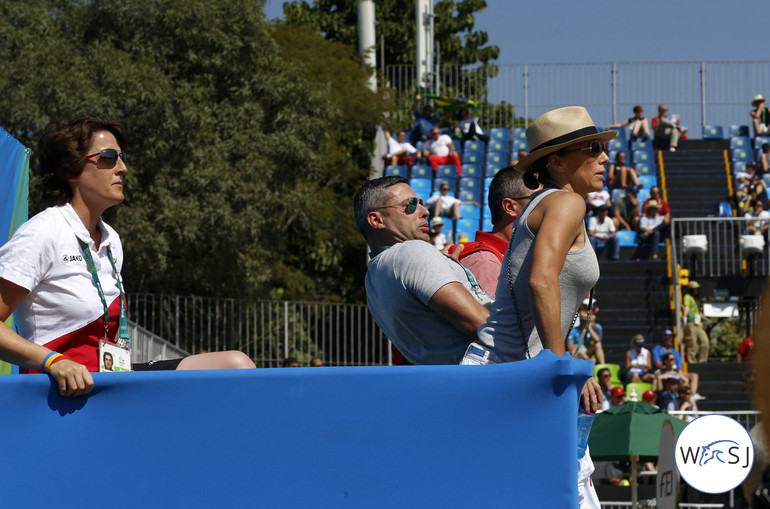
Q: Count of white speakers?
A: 2